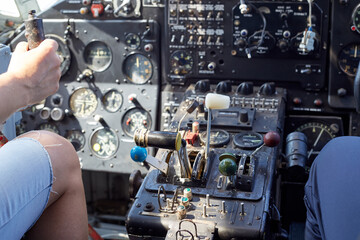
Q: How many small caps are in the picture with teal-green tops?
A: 3